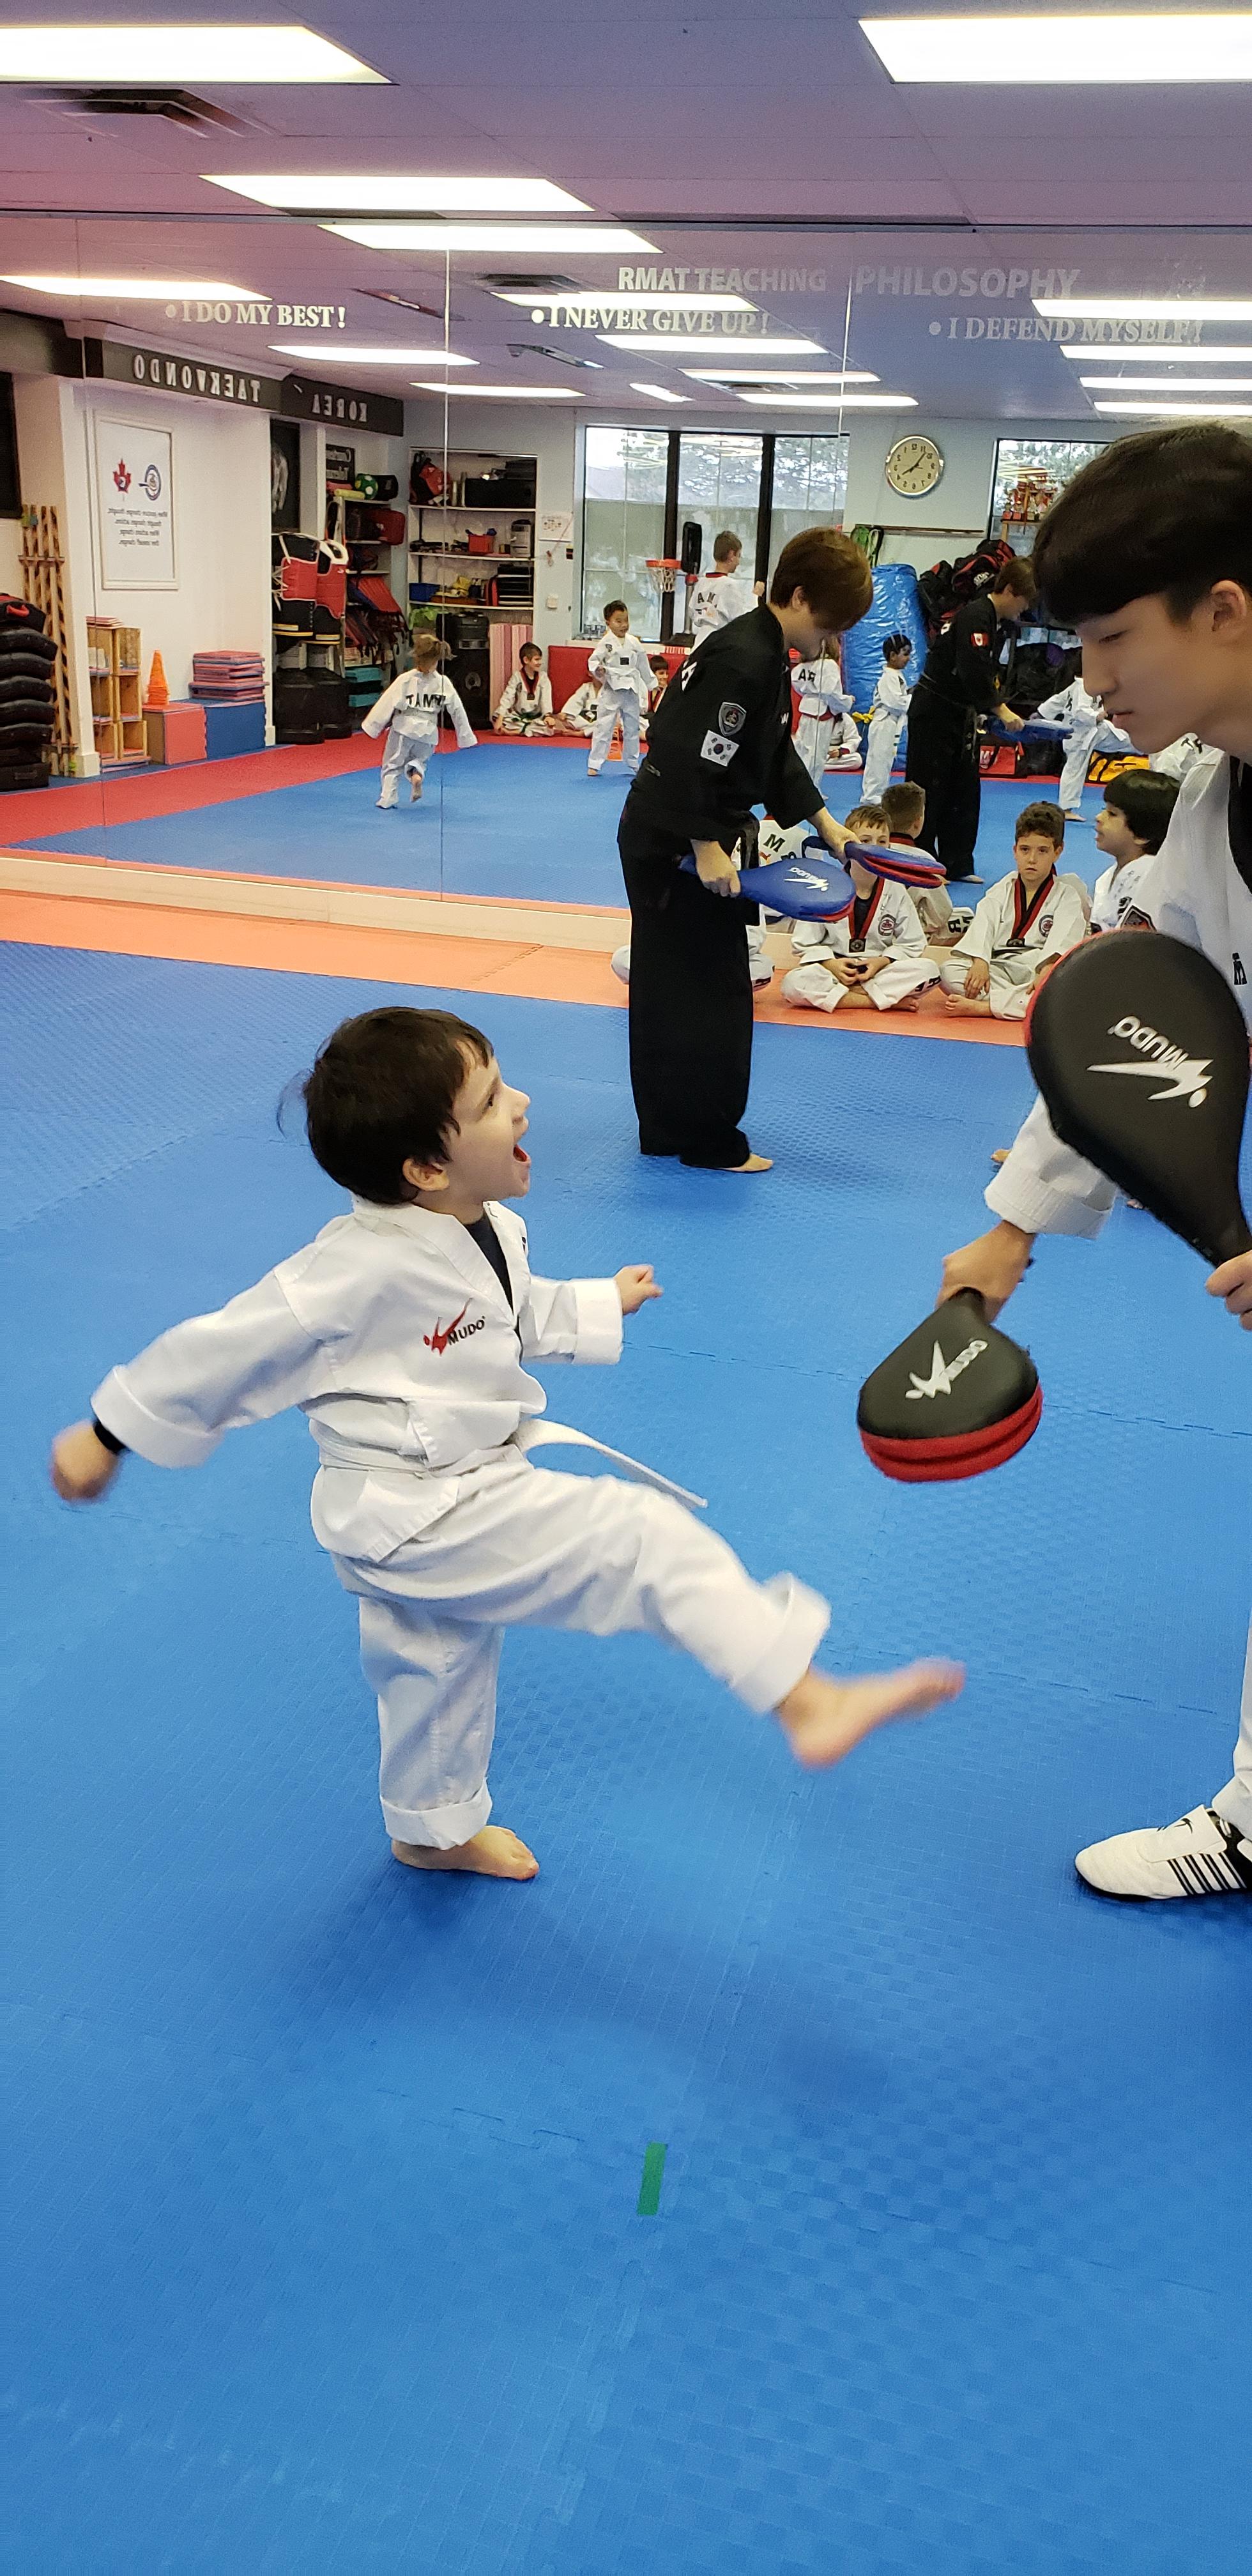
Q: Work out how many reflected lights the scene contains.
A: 13